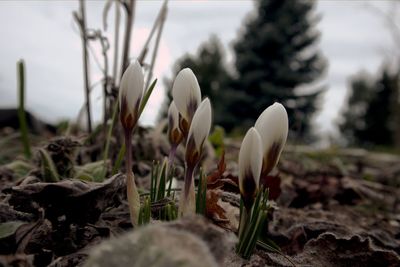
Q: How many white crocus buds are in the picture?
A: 6